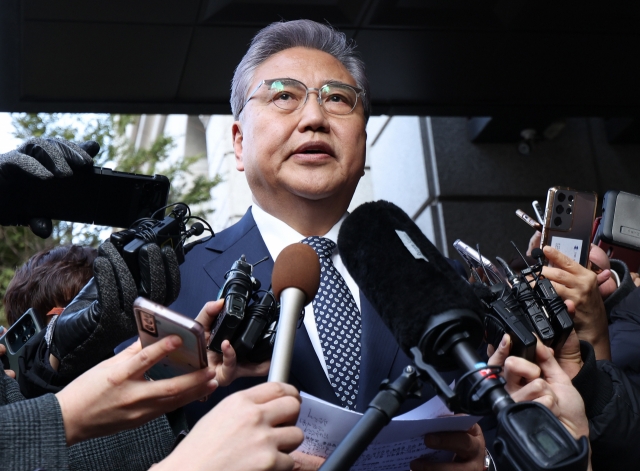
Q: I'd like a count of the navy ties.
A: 1